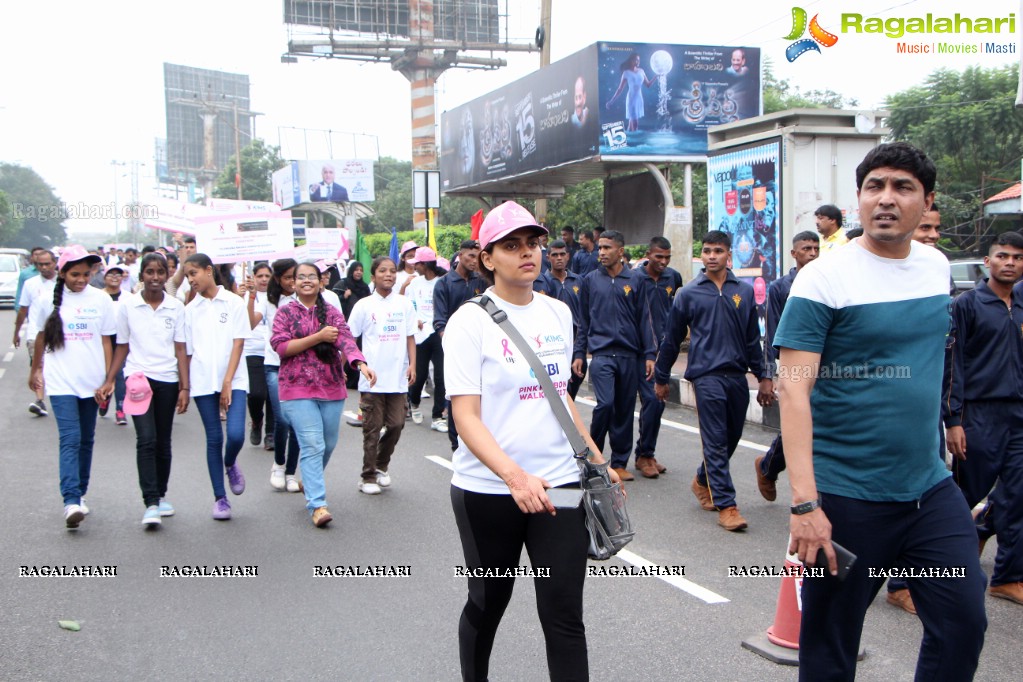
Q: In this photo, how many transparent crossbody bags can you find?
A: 1